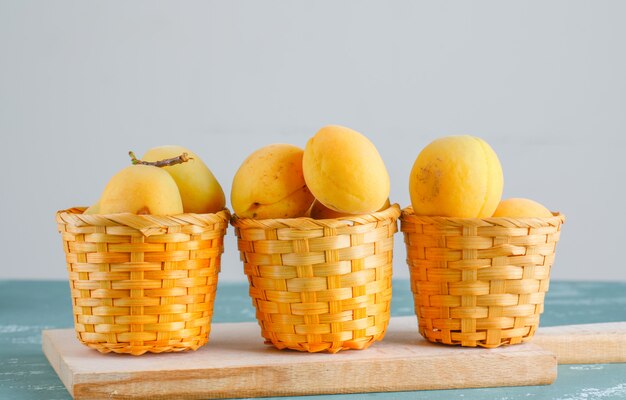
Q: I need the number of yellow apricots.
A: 8